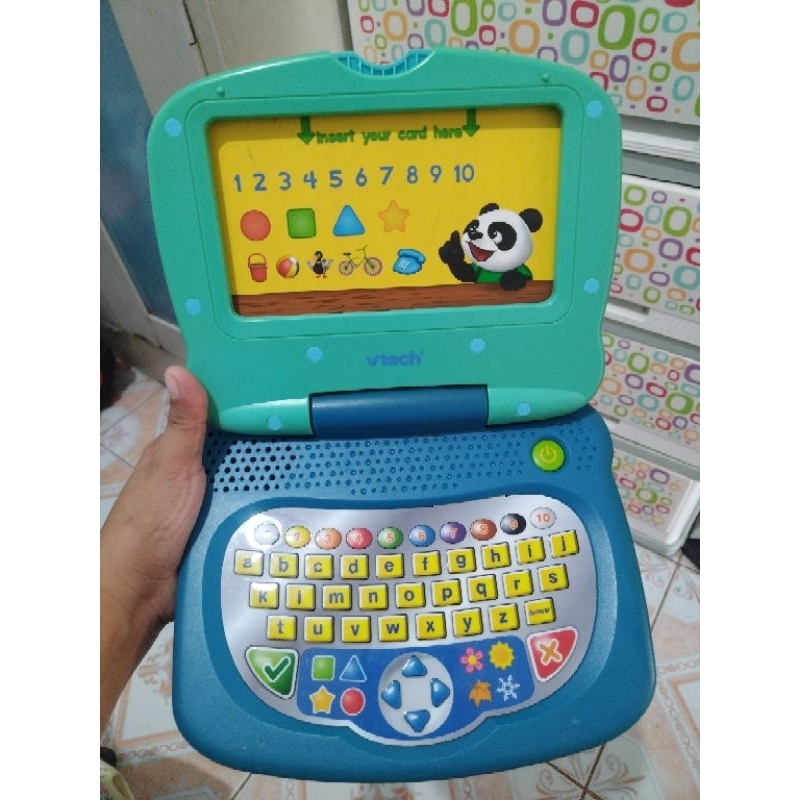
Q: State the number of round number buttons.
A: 10